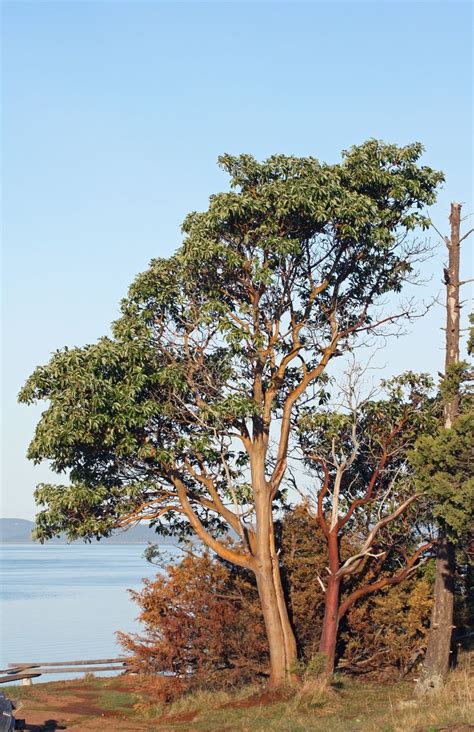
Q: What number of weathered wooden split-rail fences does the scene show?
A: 1